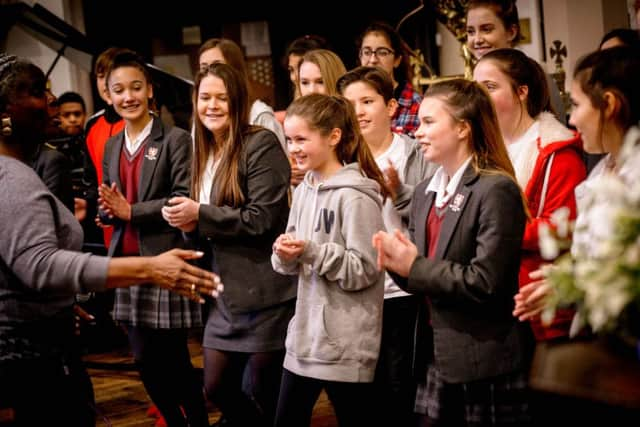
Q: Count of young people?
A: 15